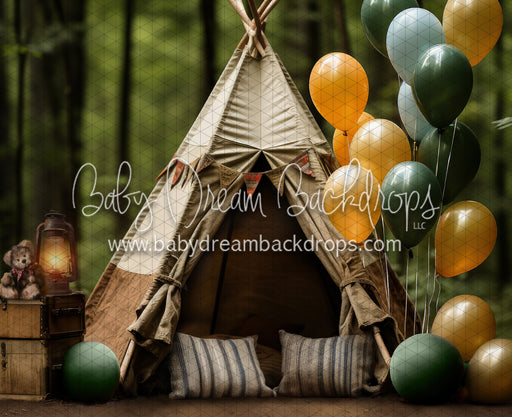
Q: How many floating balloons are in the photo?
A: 12